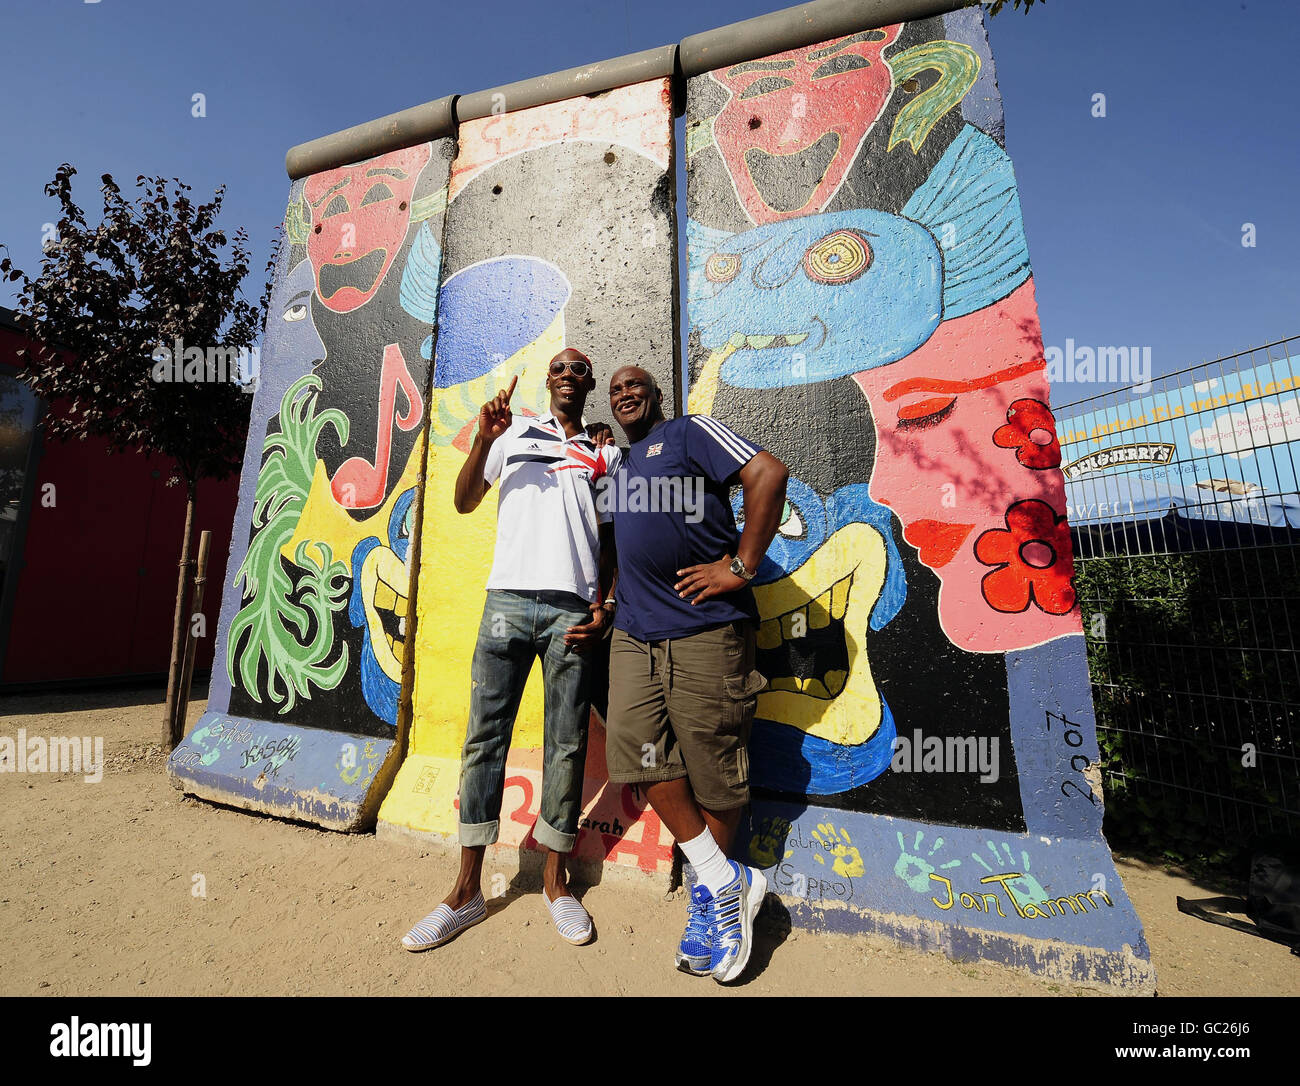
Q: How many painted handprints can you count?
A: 9